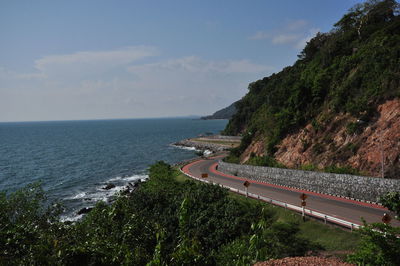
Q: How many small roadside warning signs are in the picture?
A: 4